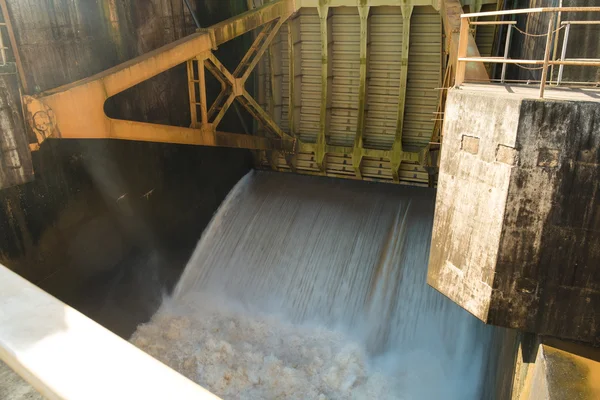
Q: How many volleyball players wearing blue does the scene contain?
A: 0